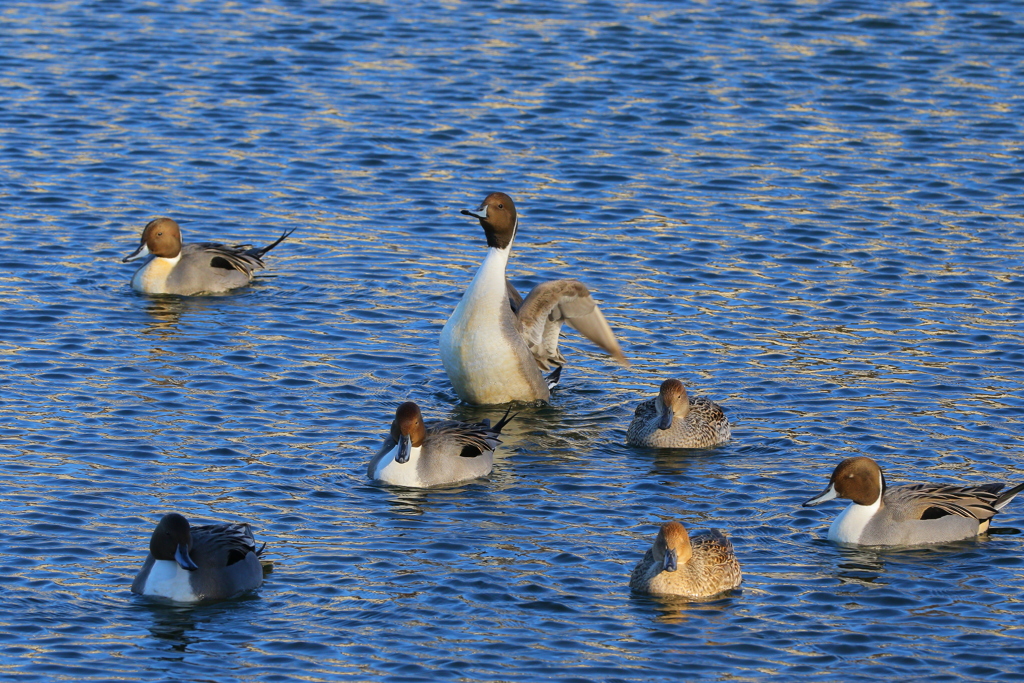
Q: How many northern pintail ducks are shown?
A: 7